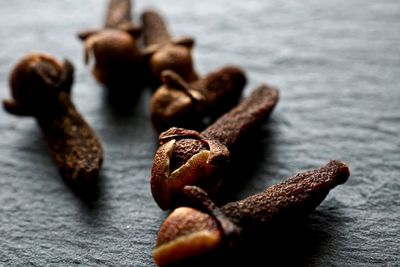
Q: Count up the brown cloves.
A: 6